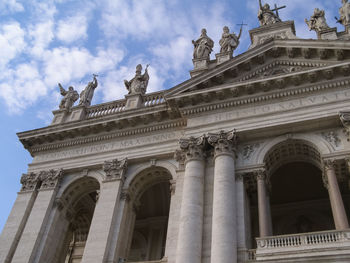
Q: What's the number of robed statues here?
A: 8